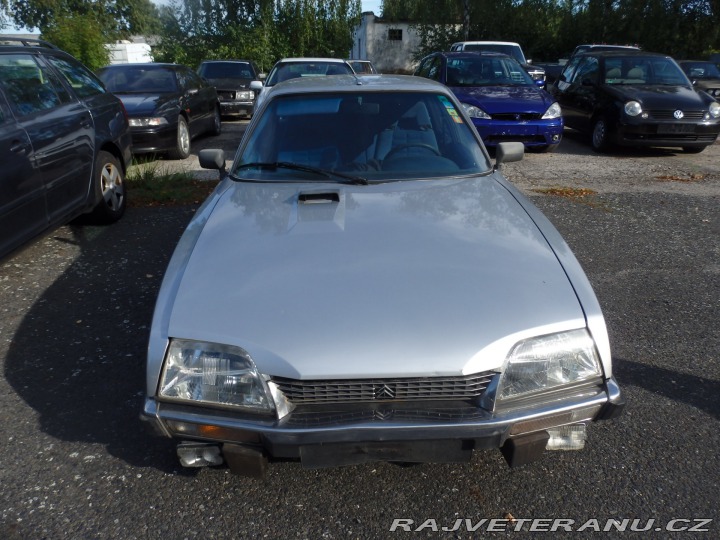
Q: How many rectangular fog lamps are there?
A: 2